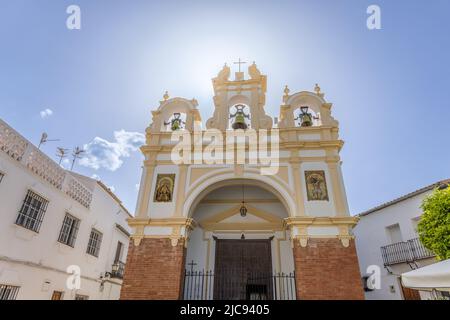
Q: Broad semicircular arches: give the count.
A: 1